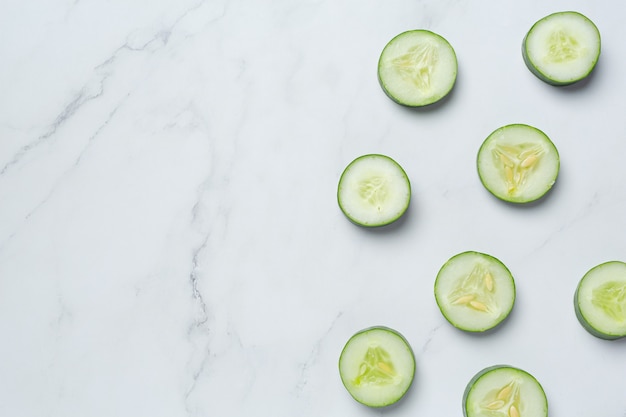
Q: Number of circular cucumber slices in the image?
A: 8